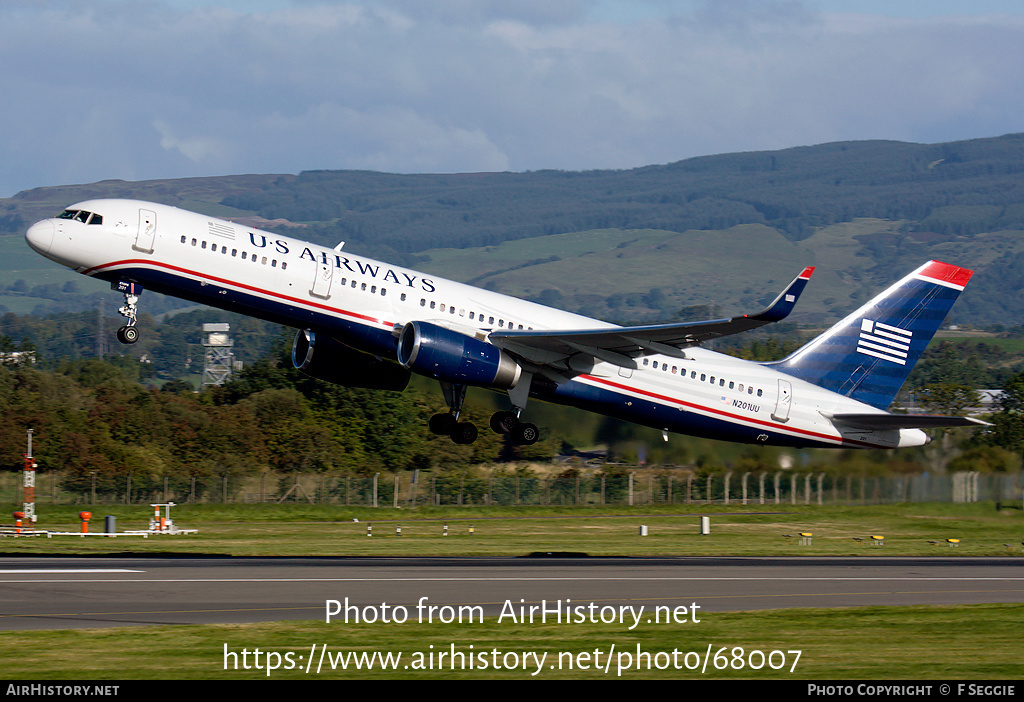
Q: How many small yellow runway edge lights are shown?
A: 3